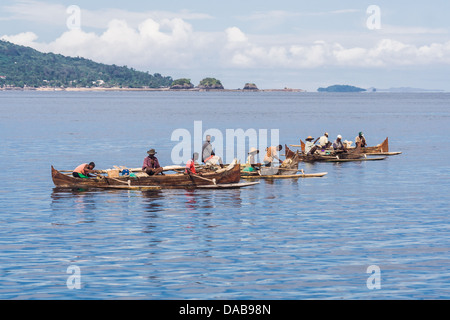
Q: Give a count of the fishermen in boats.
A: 10